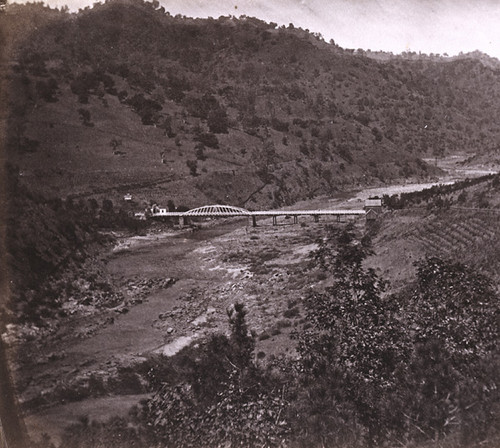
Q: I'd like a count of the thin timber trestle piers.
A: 4